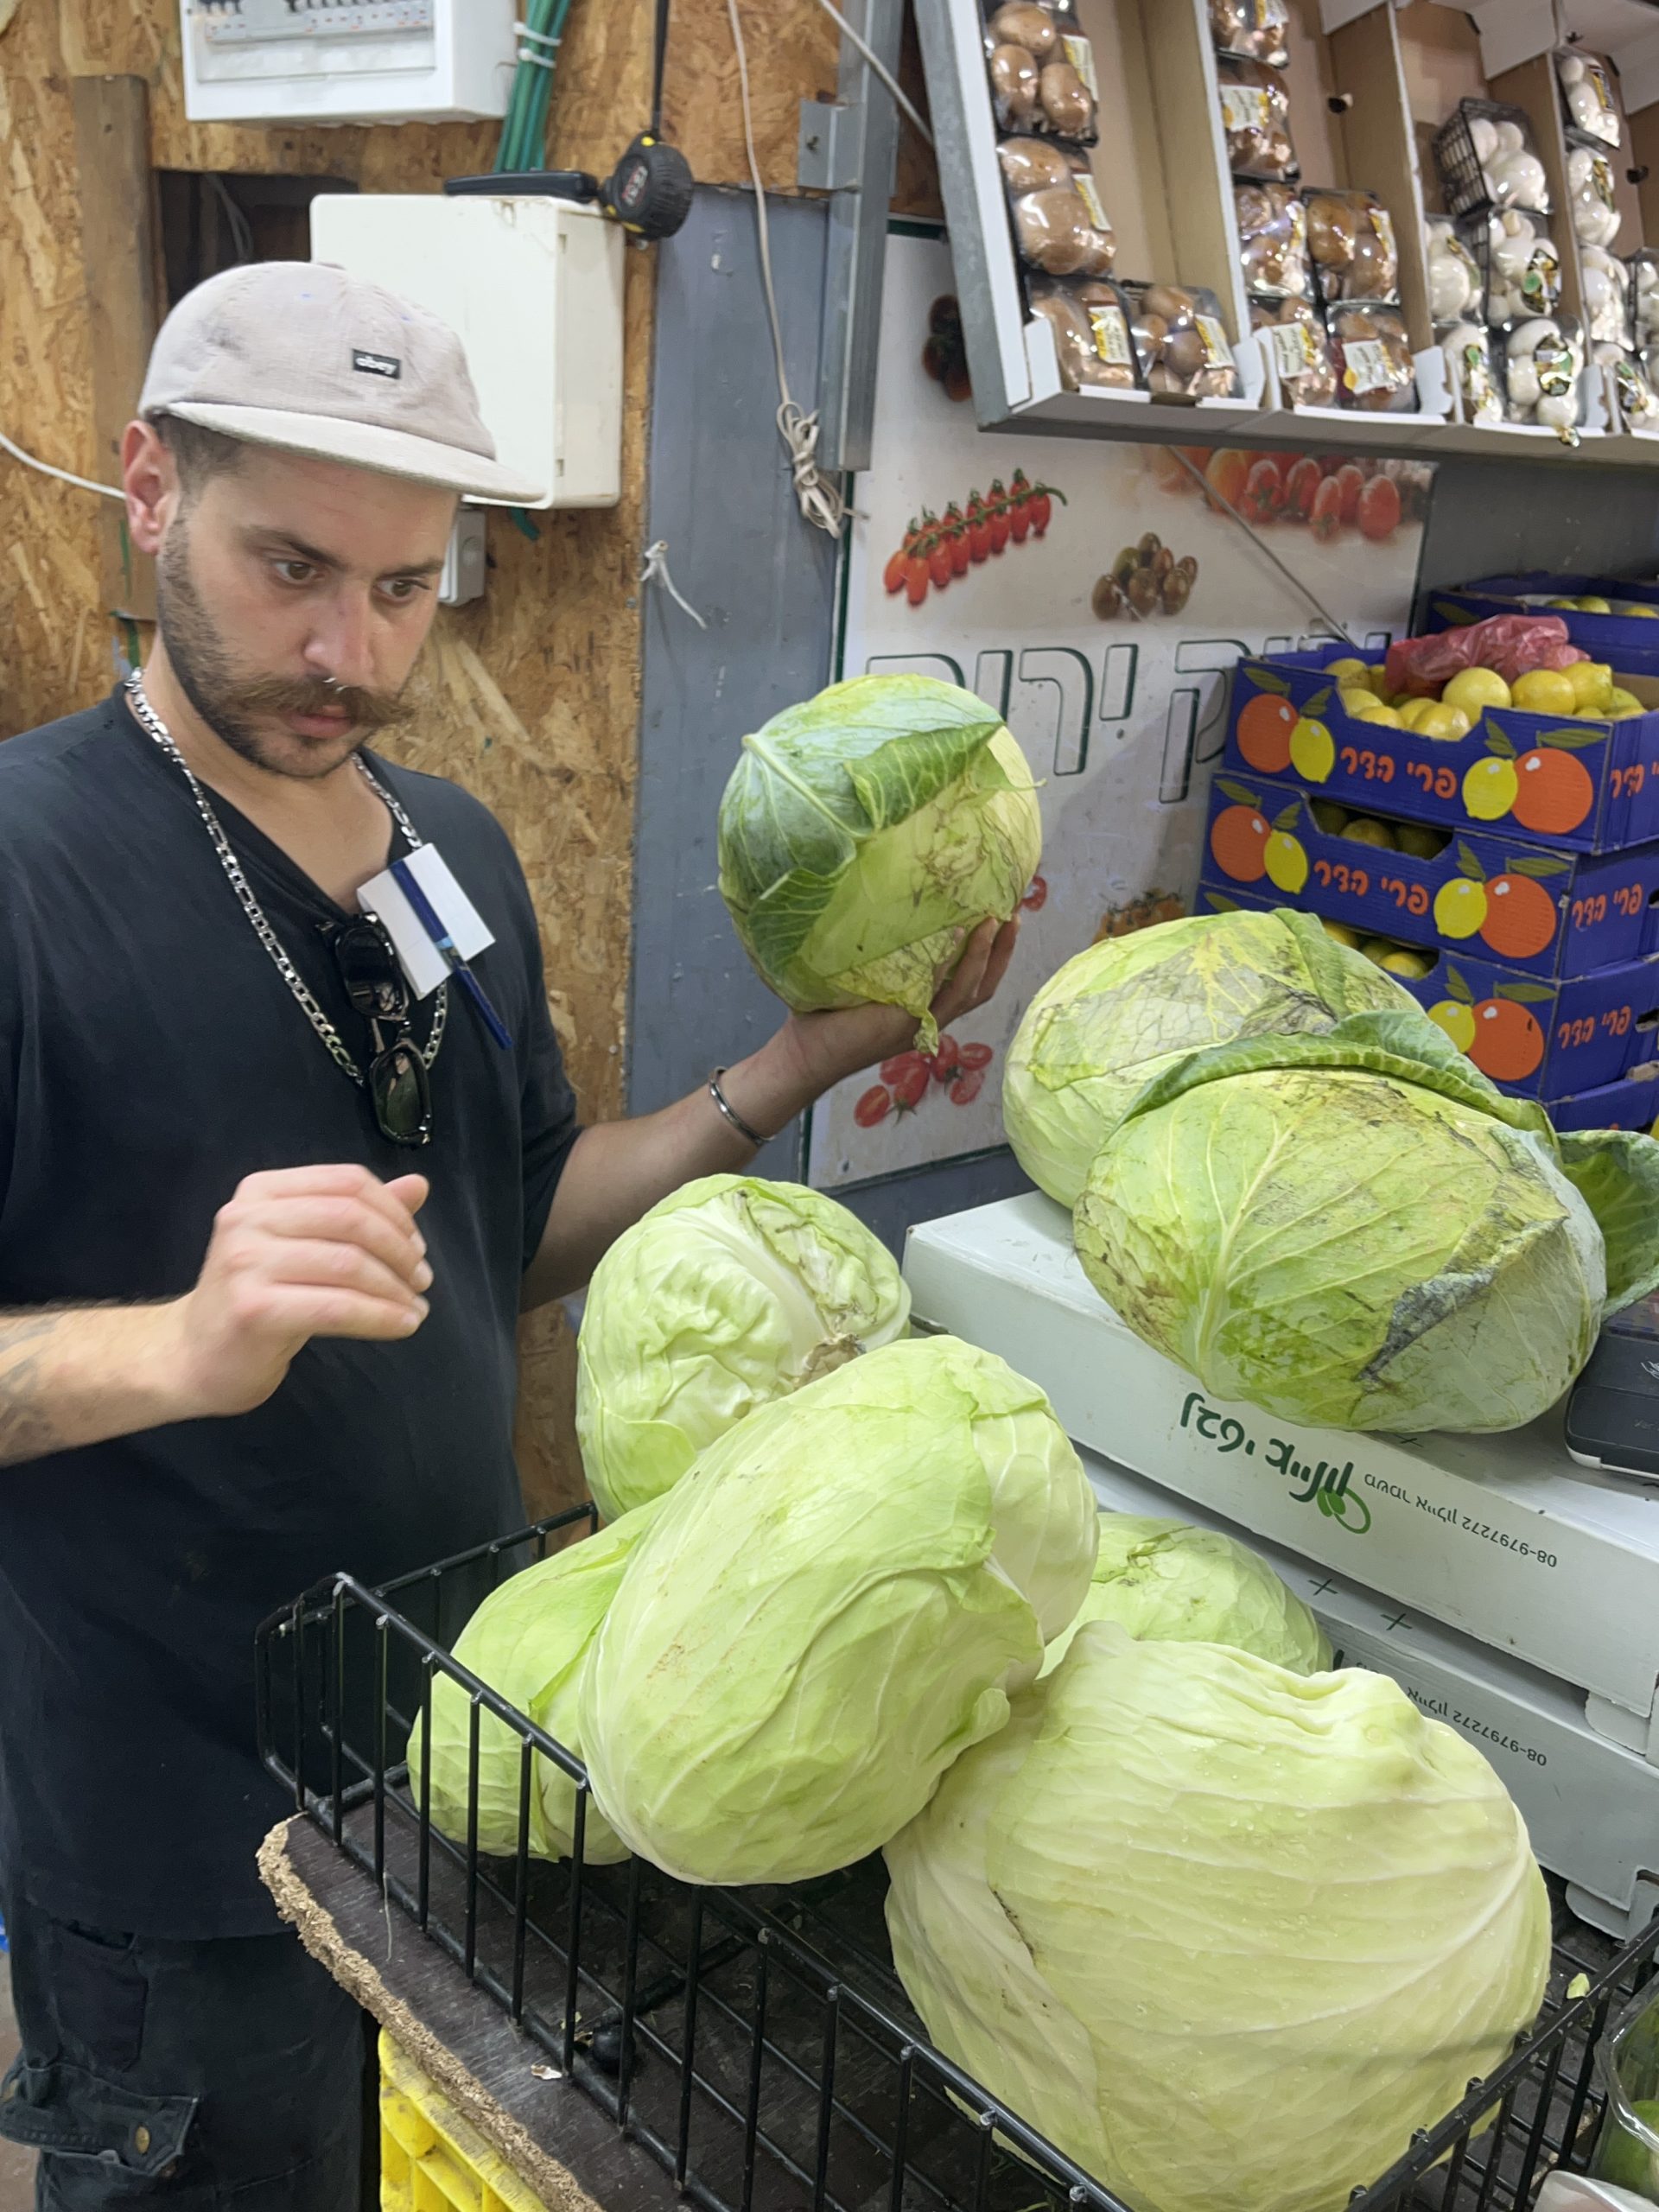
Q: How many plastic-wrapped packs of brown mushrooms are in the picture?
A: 10